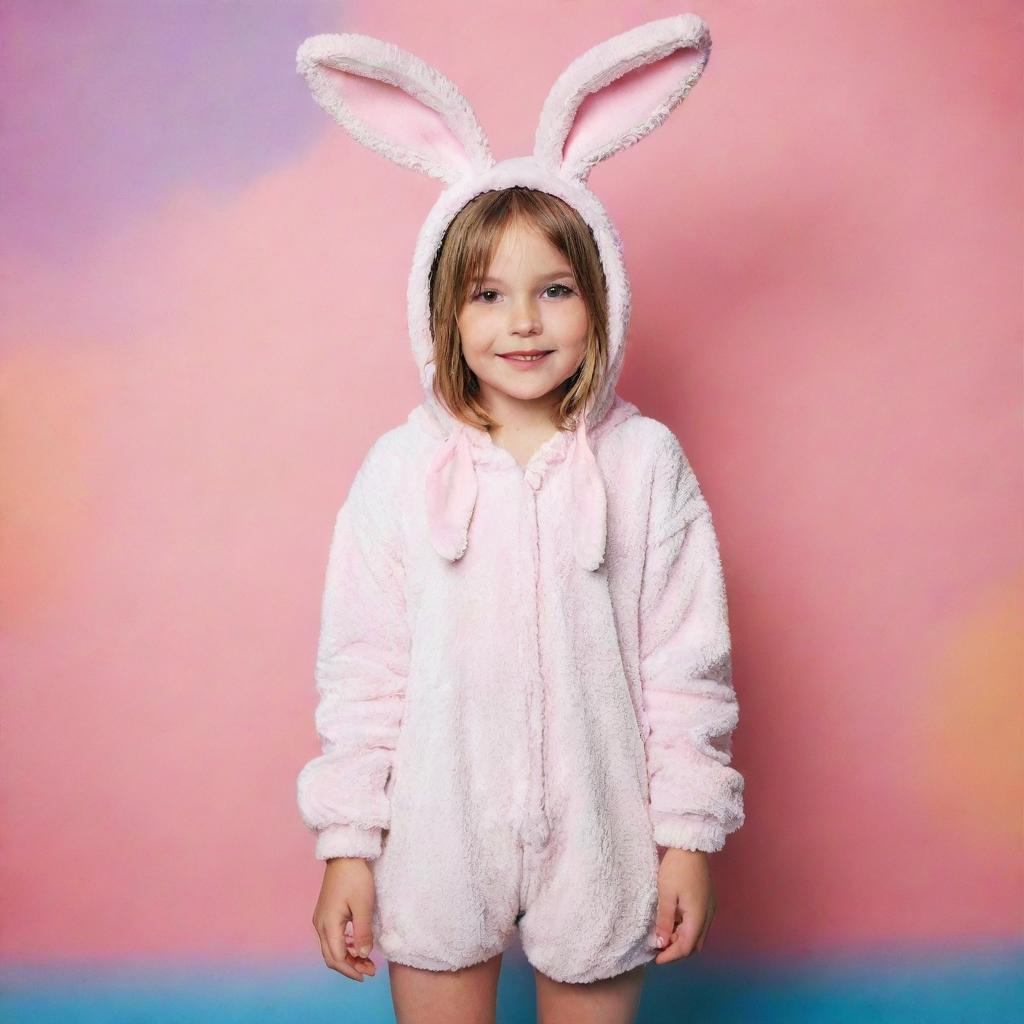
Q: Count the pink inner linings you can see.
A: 2